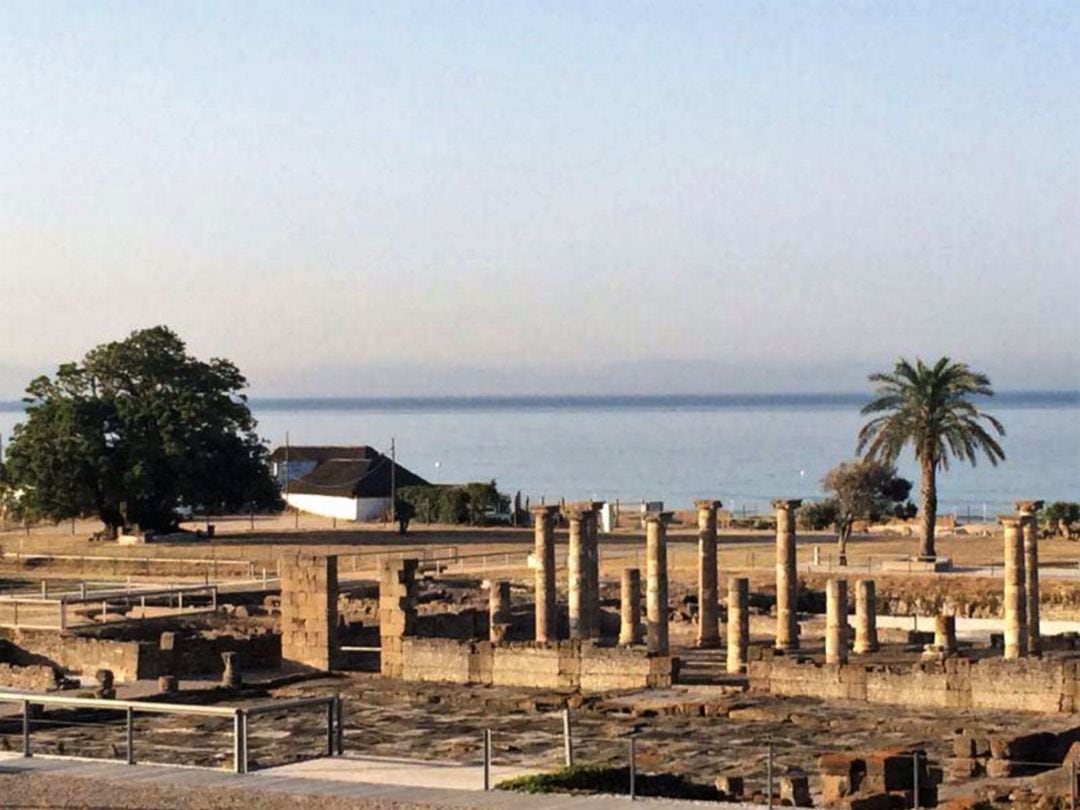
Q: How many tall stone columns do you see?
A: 8